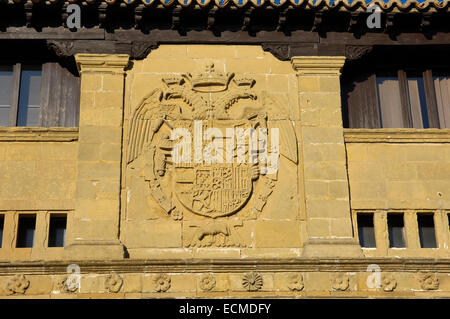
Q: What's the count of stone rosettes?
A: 10